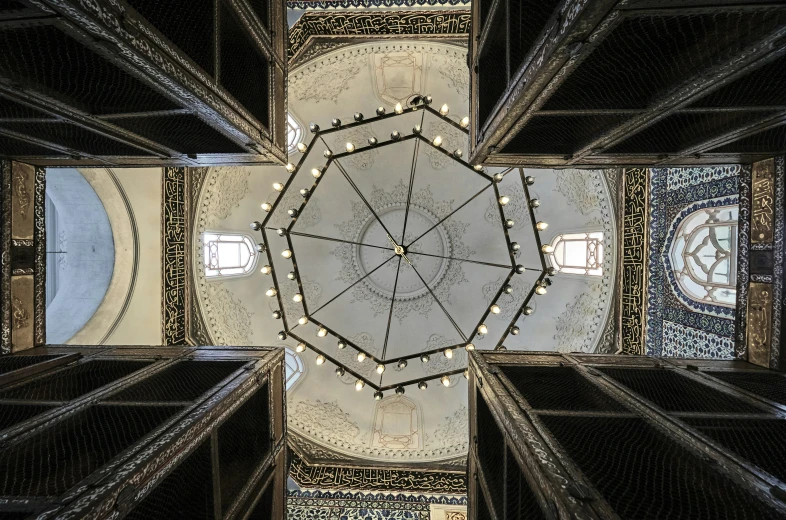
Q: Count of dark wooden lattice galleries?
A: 4